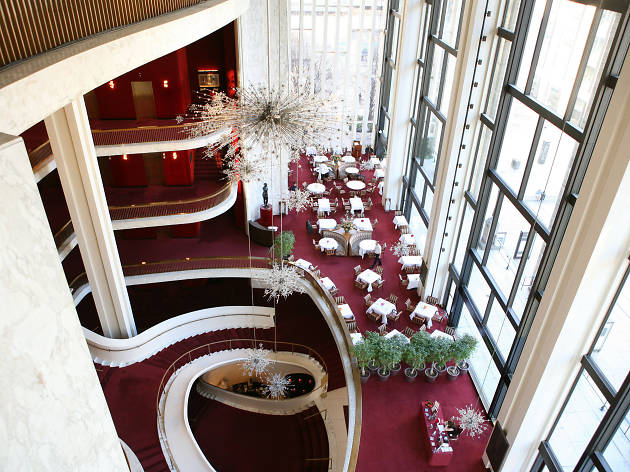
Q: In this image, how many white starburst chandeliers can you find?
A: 7